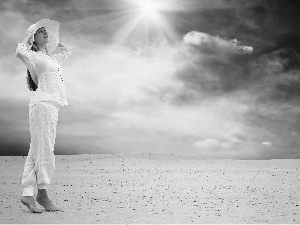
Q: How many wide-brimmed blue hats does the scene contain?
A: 0